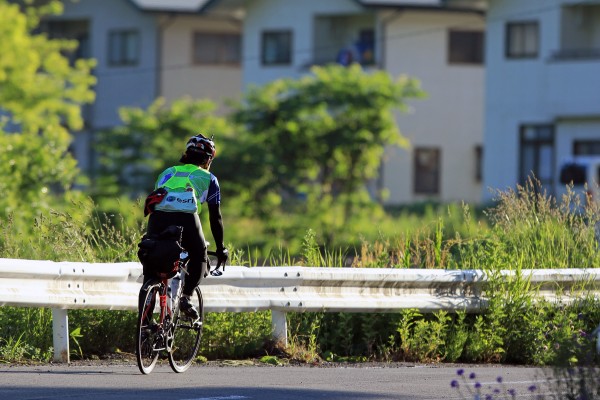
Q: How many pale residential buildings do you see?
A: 3